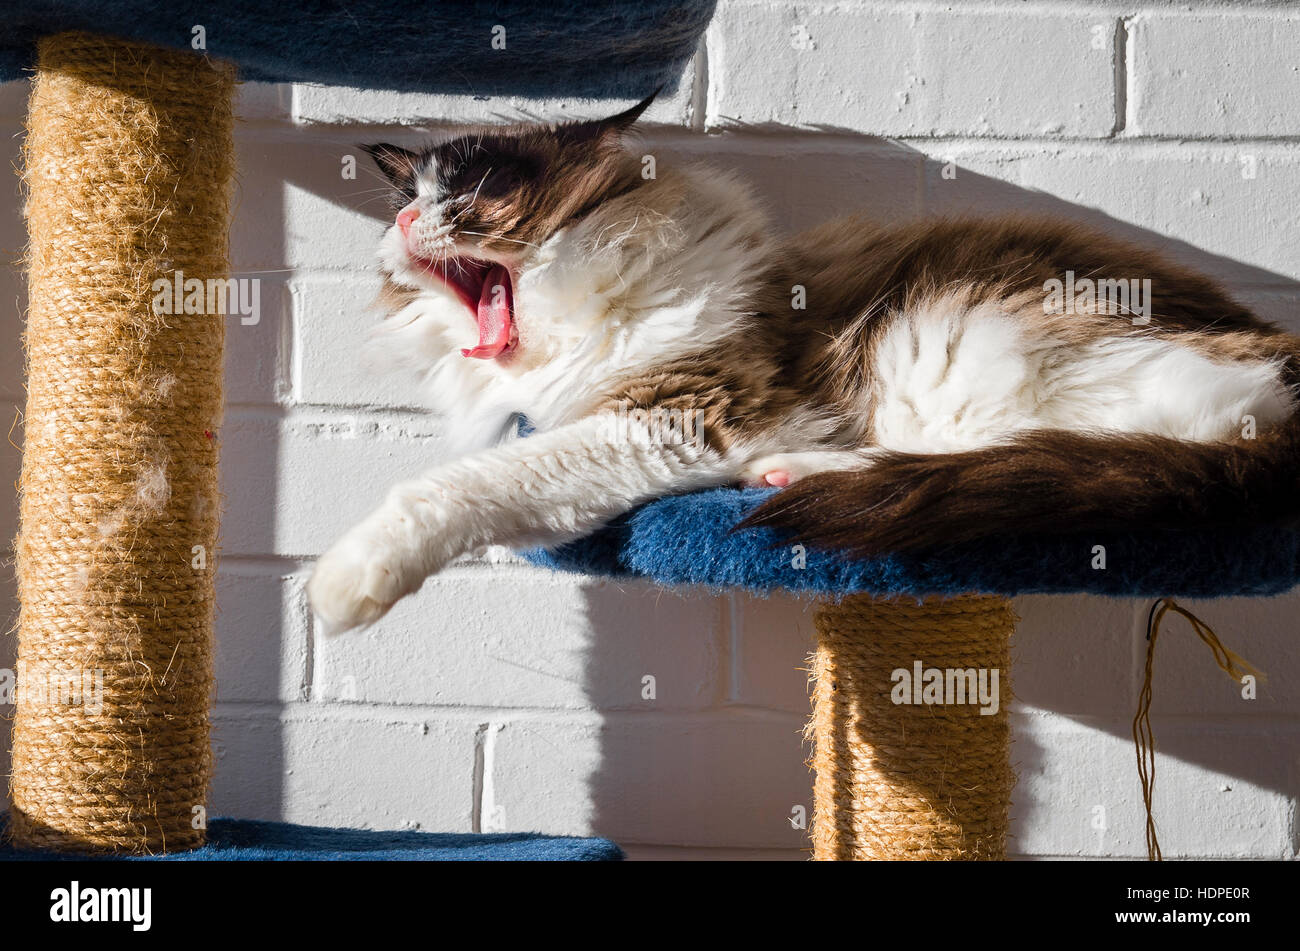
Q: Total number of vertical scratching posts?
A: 2